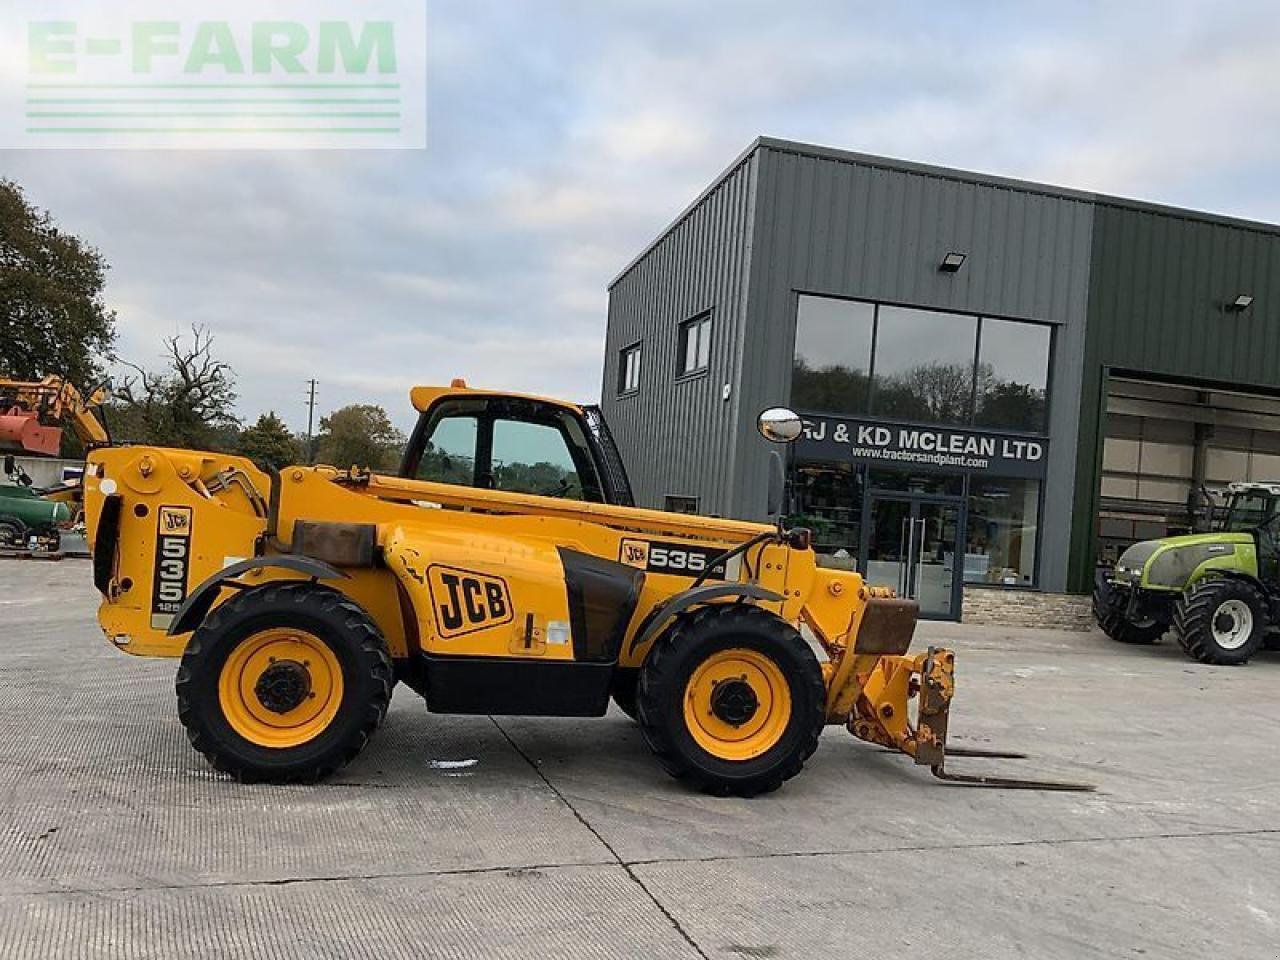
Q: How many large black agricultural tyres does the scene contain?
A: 4